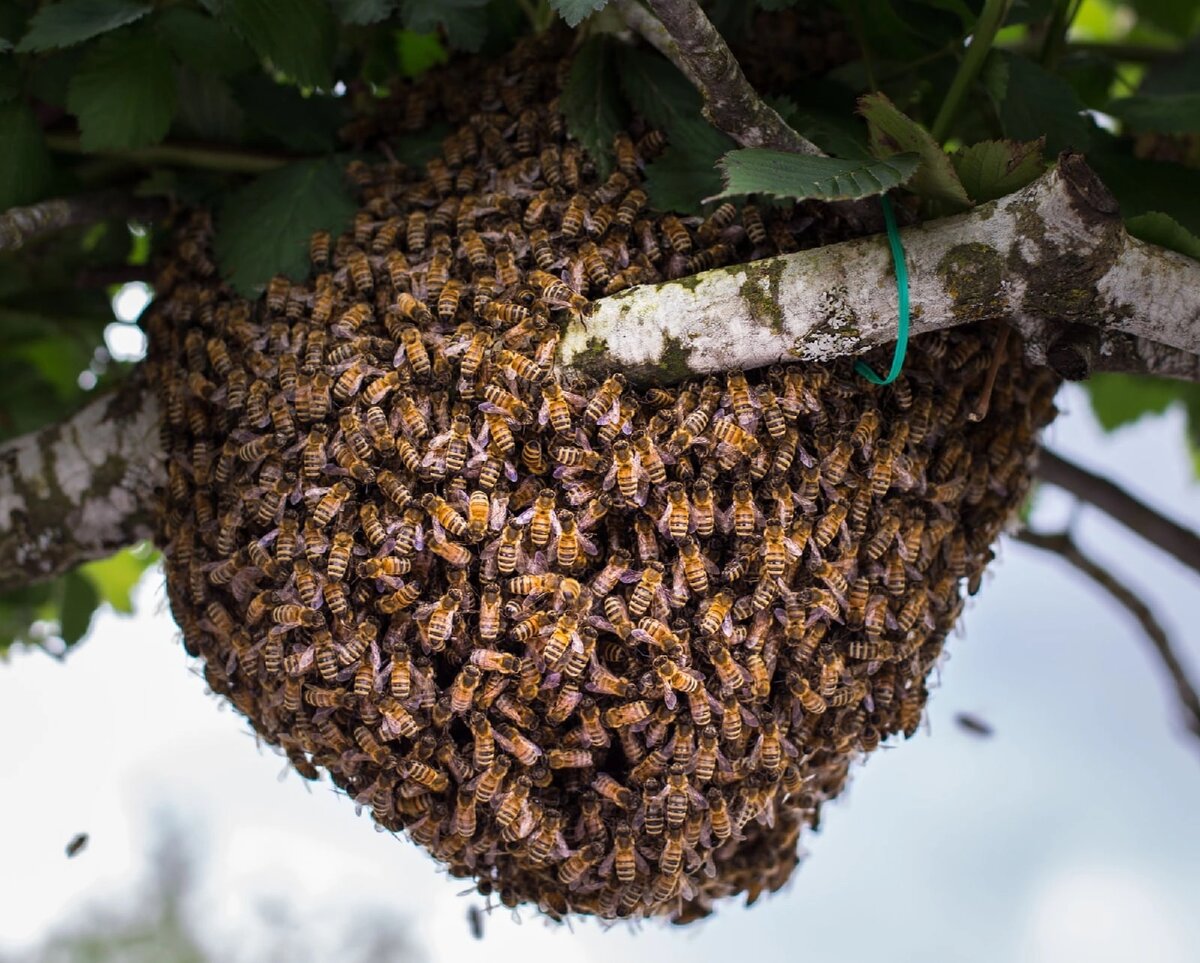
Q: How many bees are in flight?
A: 3